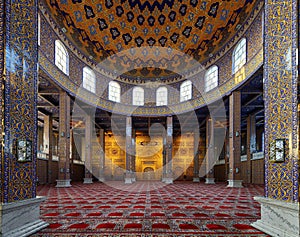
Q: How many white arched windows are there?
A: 8